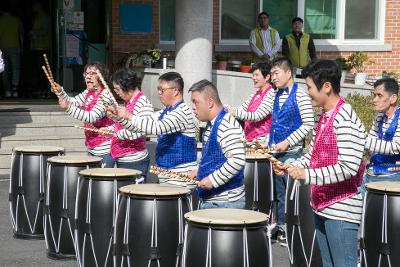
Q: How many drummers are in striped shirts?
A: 8